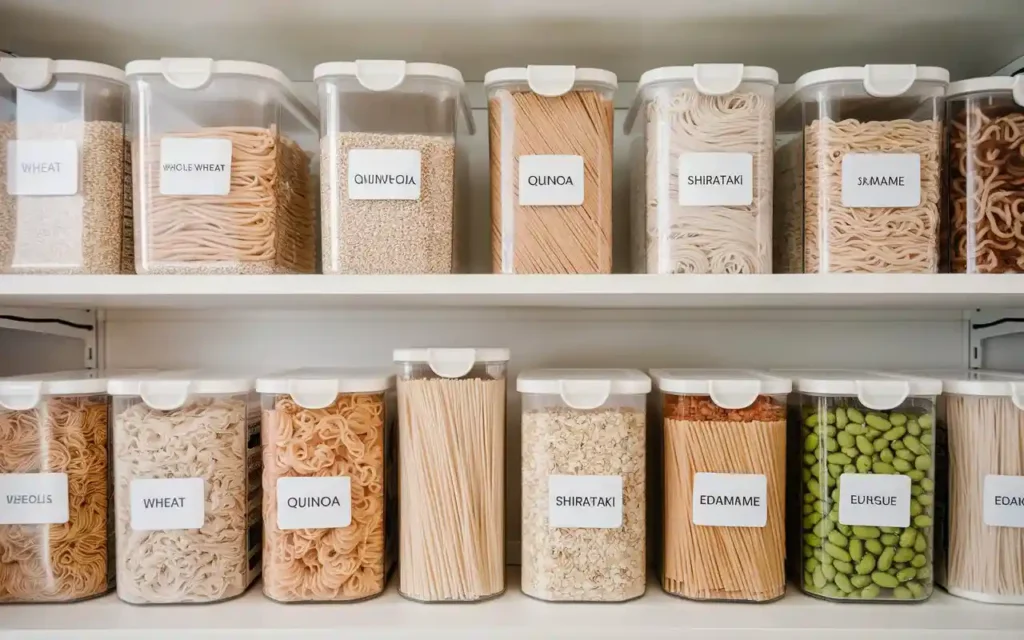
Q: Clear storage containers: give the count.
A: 15